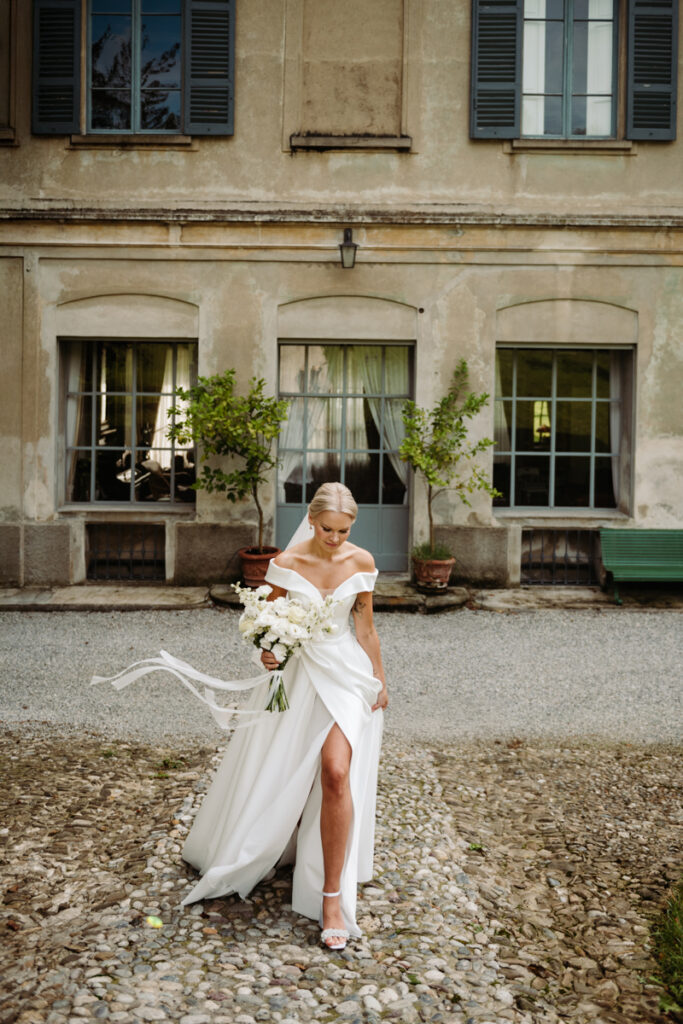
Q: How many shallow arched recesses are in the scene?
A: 3